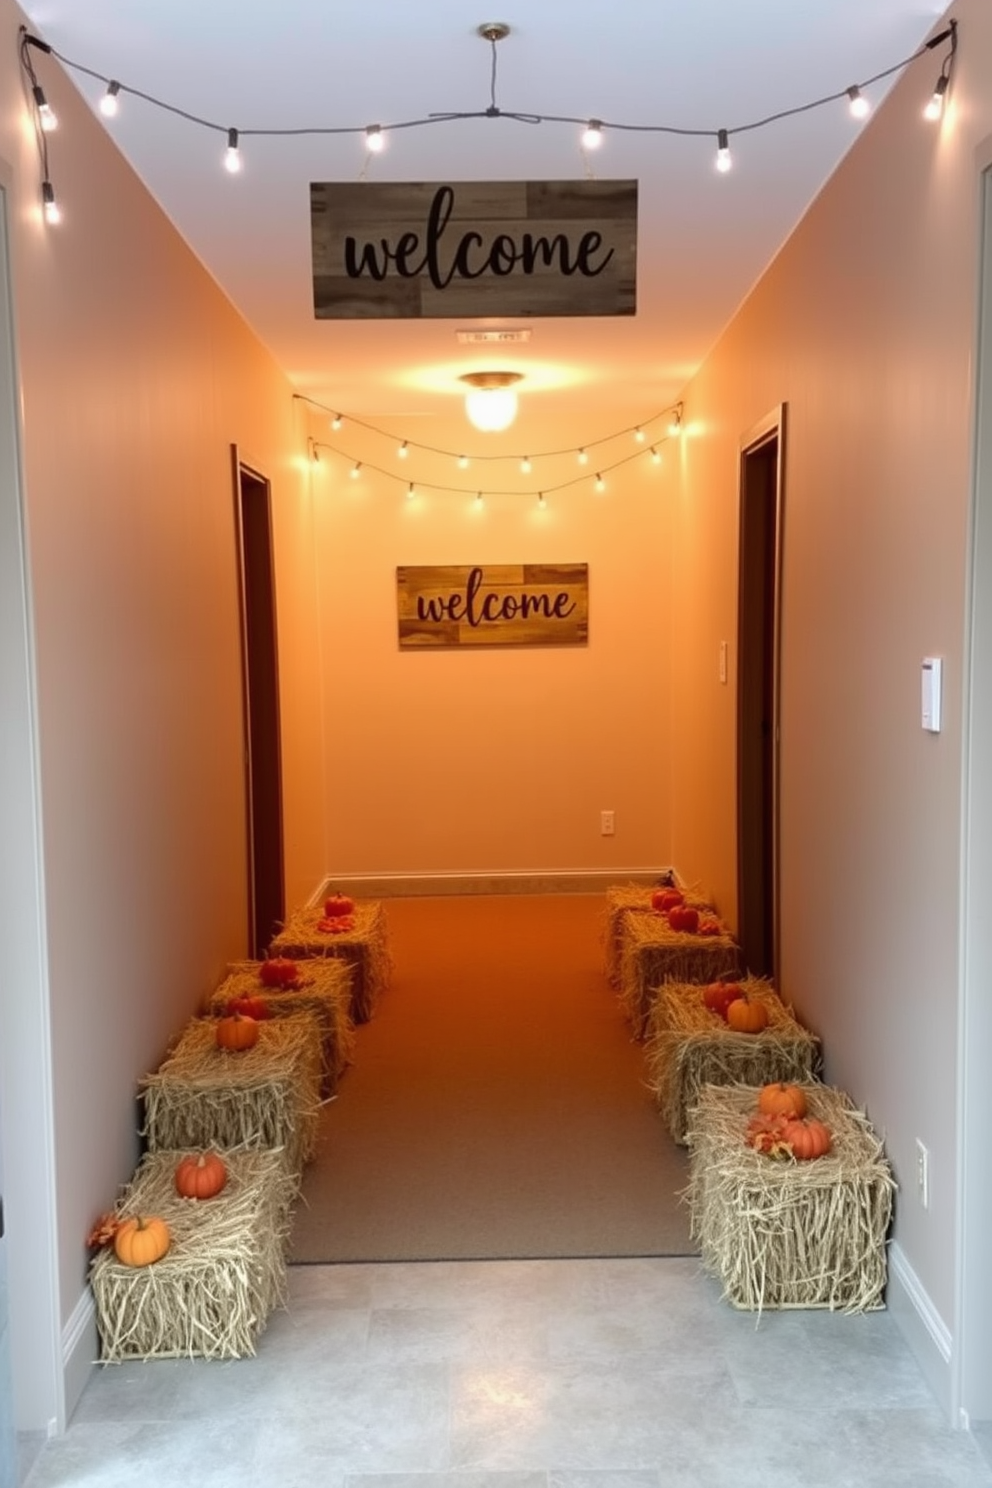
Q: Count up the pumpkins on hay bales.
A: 12